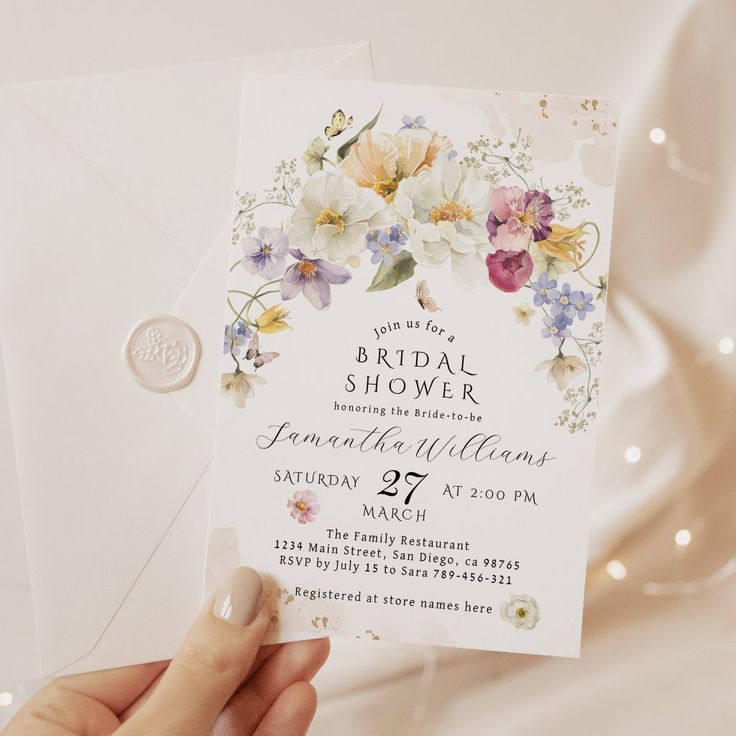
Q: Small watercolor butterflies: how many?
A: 3